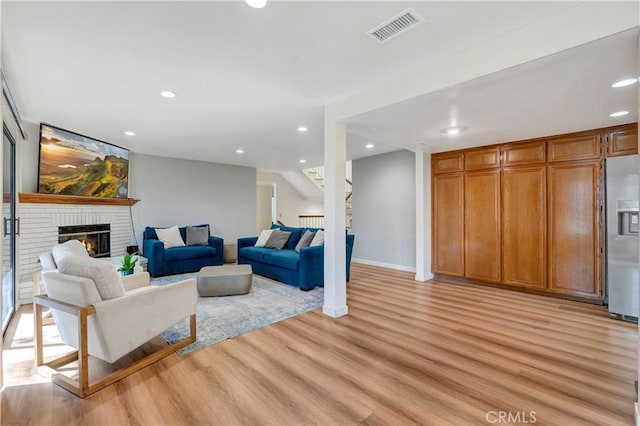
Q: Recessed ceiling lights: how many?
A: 10